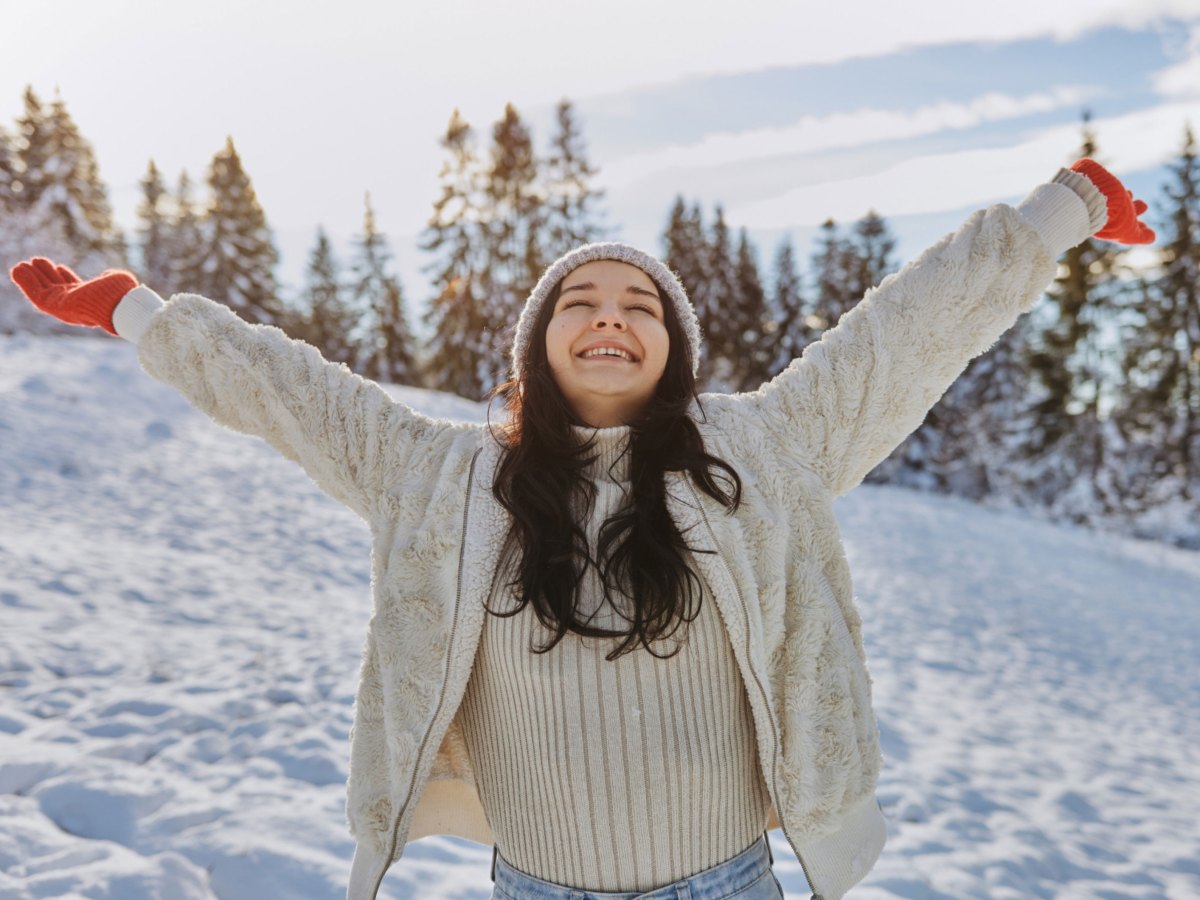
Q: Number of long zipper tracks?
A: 2